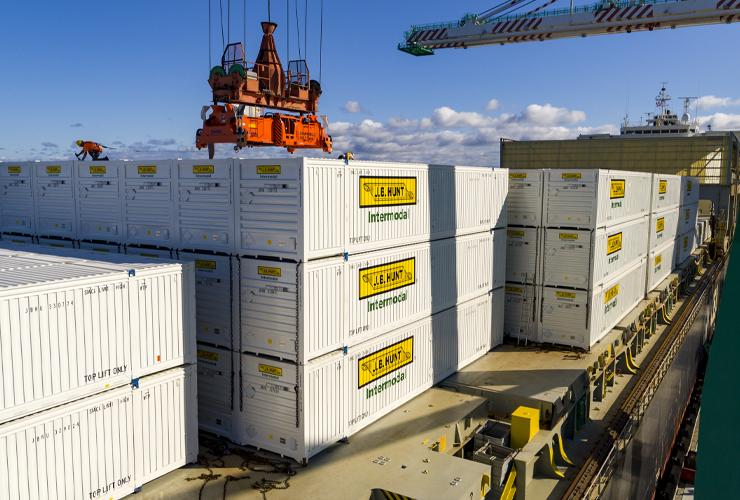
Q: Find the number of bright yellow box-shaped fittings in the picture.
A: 1